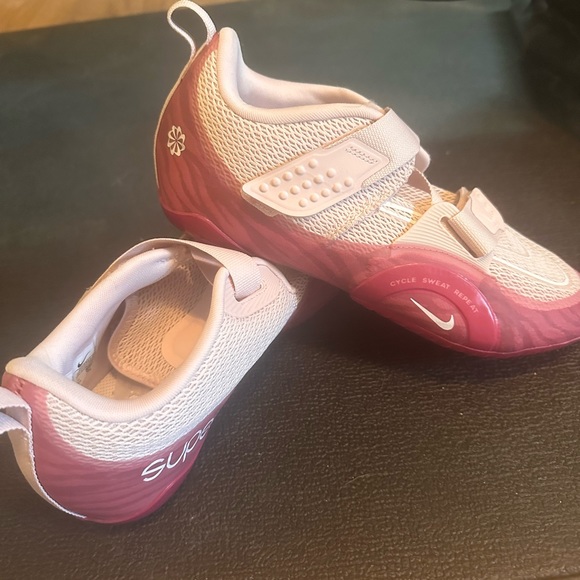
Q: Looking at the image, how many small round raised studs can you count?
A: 15